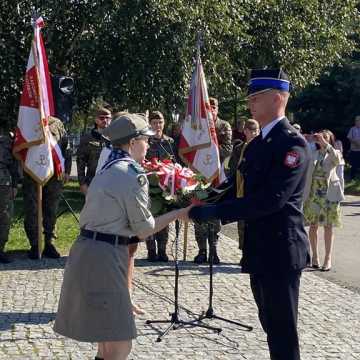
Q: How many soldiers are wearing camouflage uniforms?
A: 6